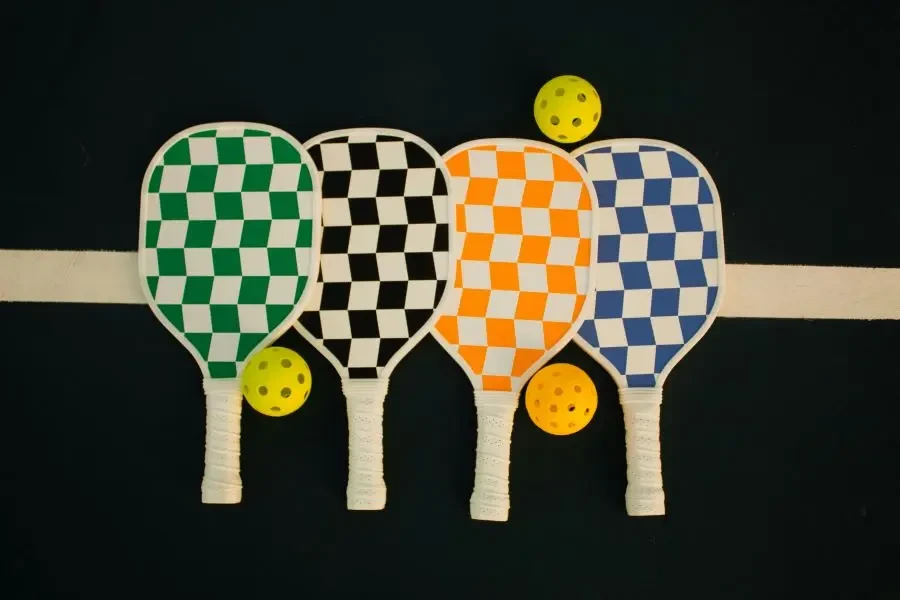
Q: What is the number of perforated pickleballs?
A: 3